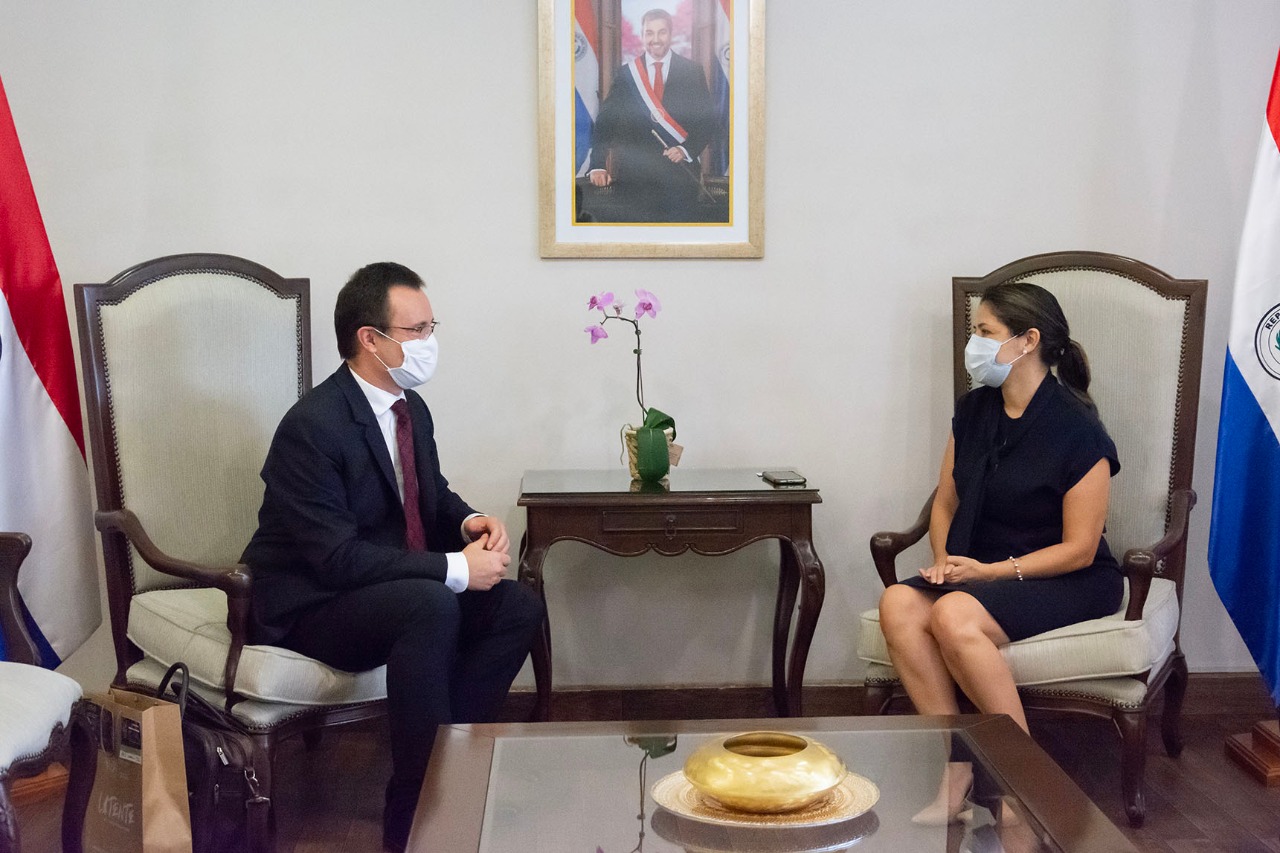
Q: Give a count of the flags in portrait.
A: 2